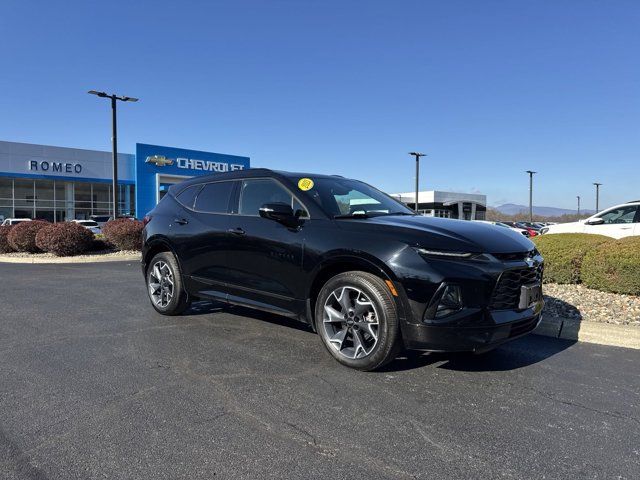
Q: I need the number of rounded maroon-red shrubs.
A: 4